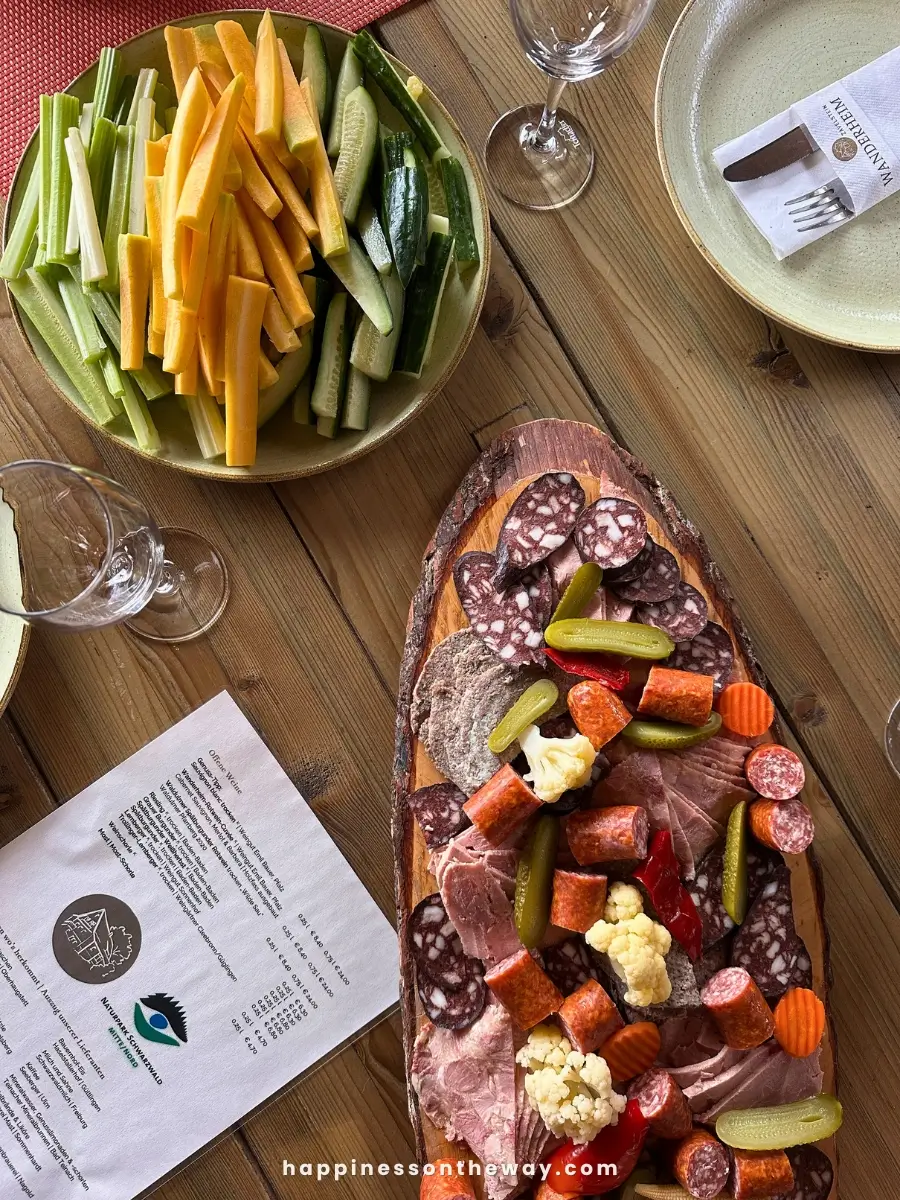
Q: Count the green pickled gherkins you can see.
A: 7